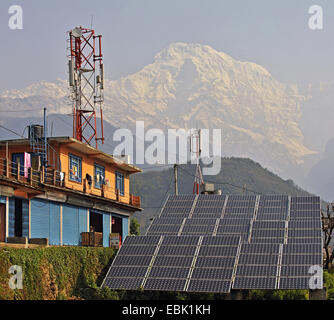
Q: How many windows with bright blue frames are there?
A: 3